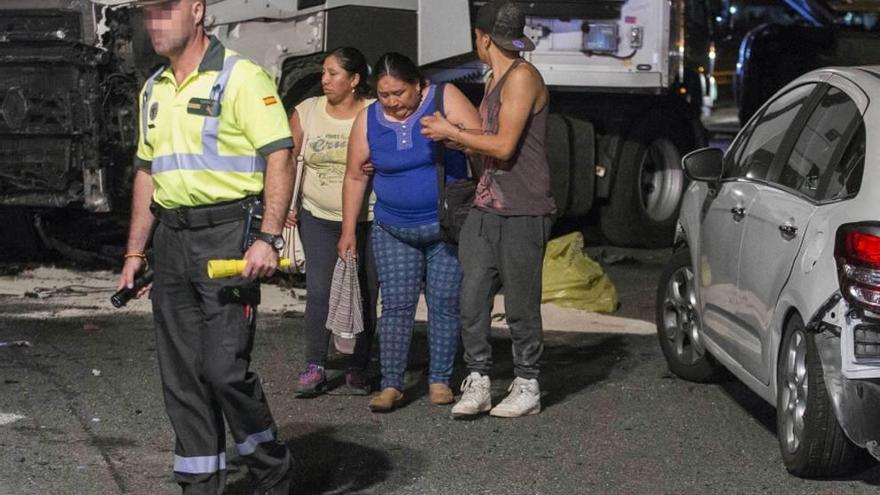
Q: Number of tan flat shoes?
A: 2